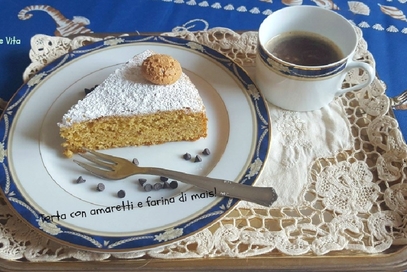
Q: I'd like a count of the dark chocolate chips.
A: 13